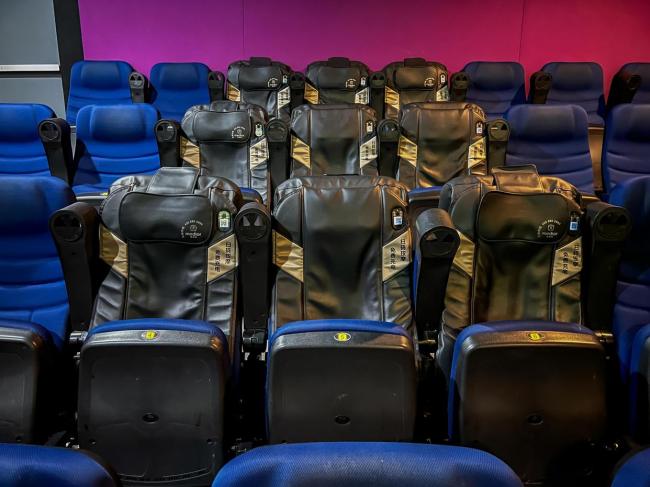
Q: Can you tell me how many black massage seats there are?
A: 9